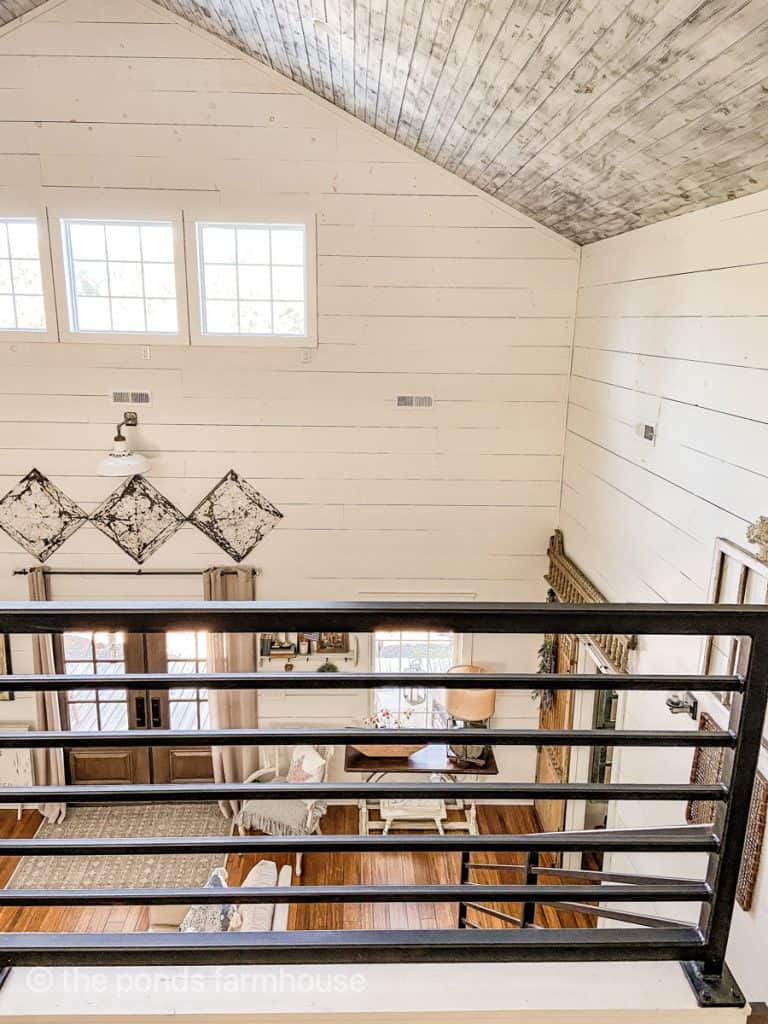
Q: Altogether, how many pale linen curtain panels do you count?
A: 2